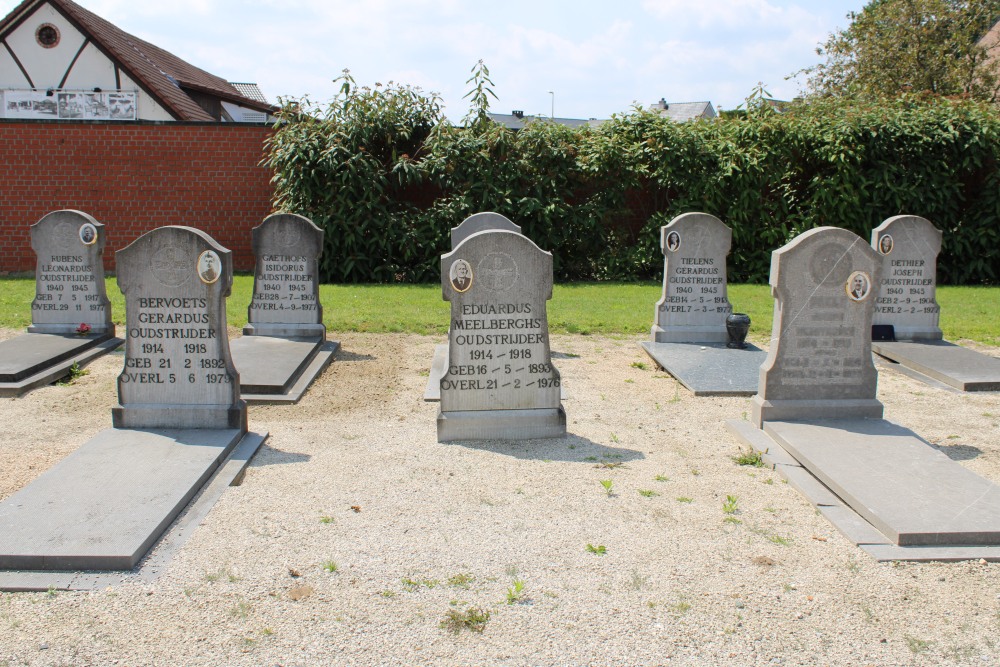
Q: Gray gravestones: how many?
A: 8